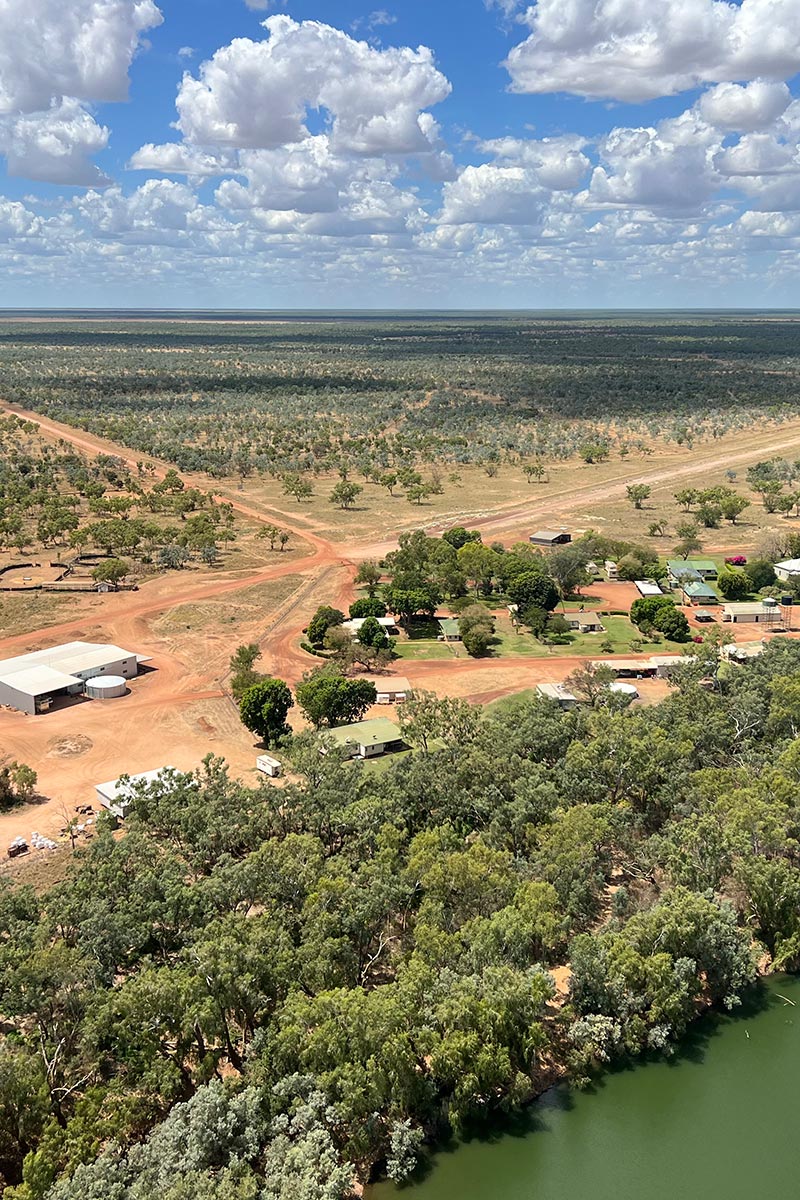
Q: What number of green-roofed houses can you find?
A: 4